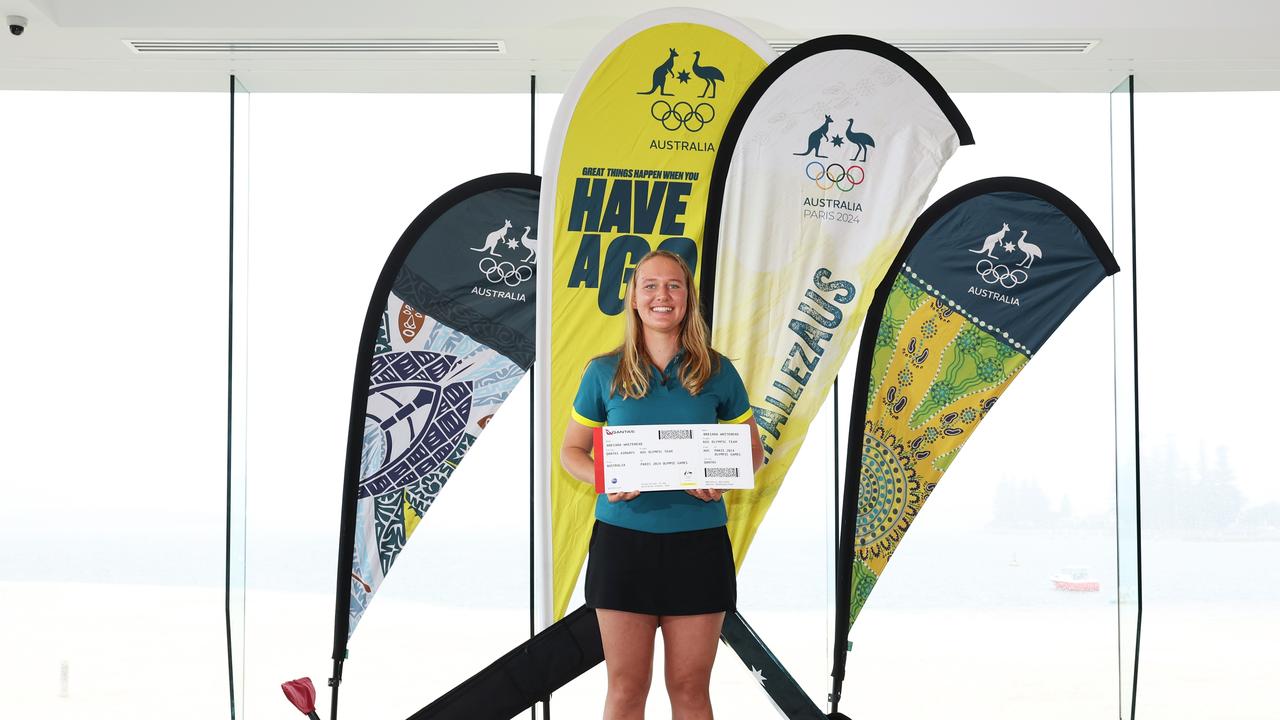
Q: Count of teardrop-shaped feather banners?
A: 4